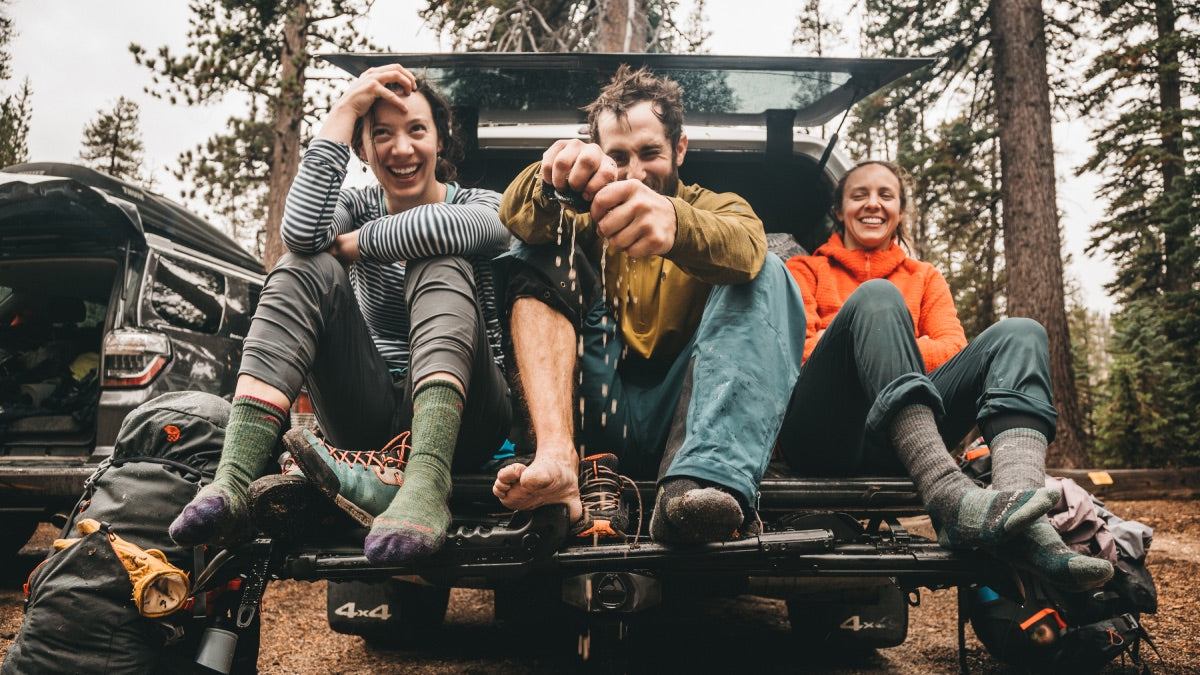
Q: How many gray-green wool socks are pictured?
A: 2